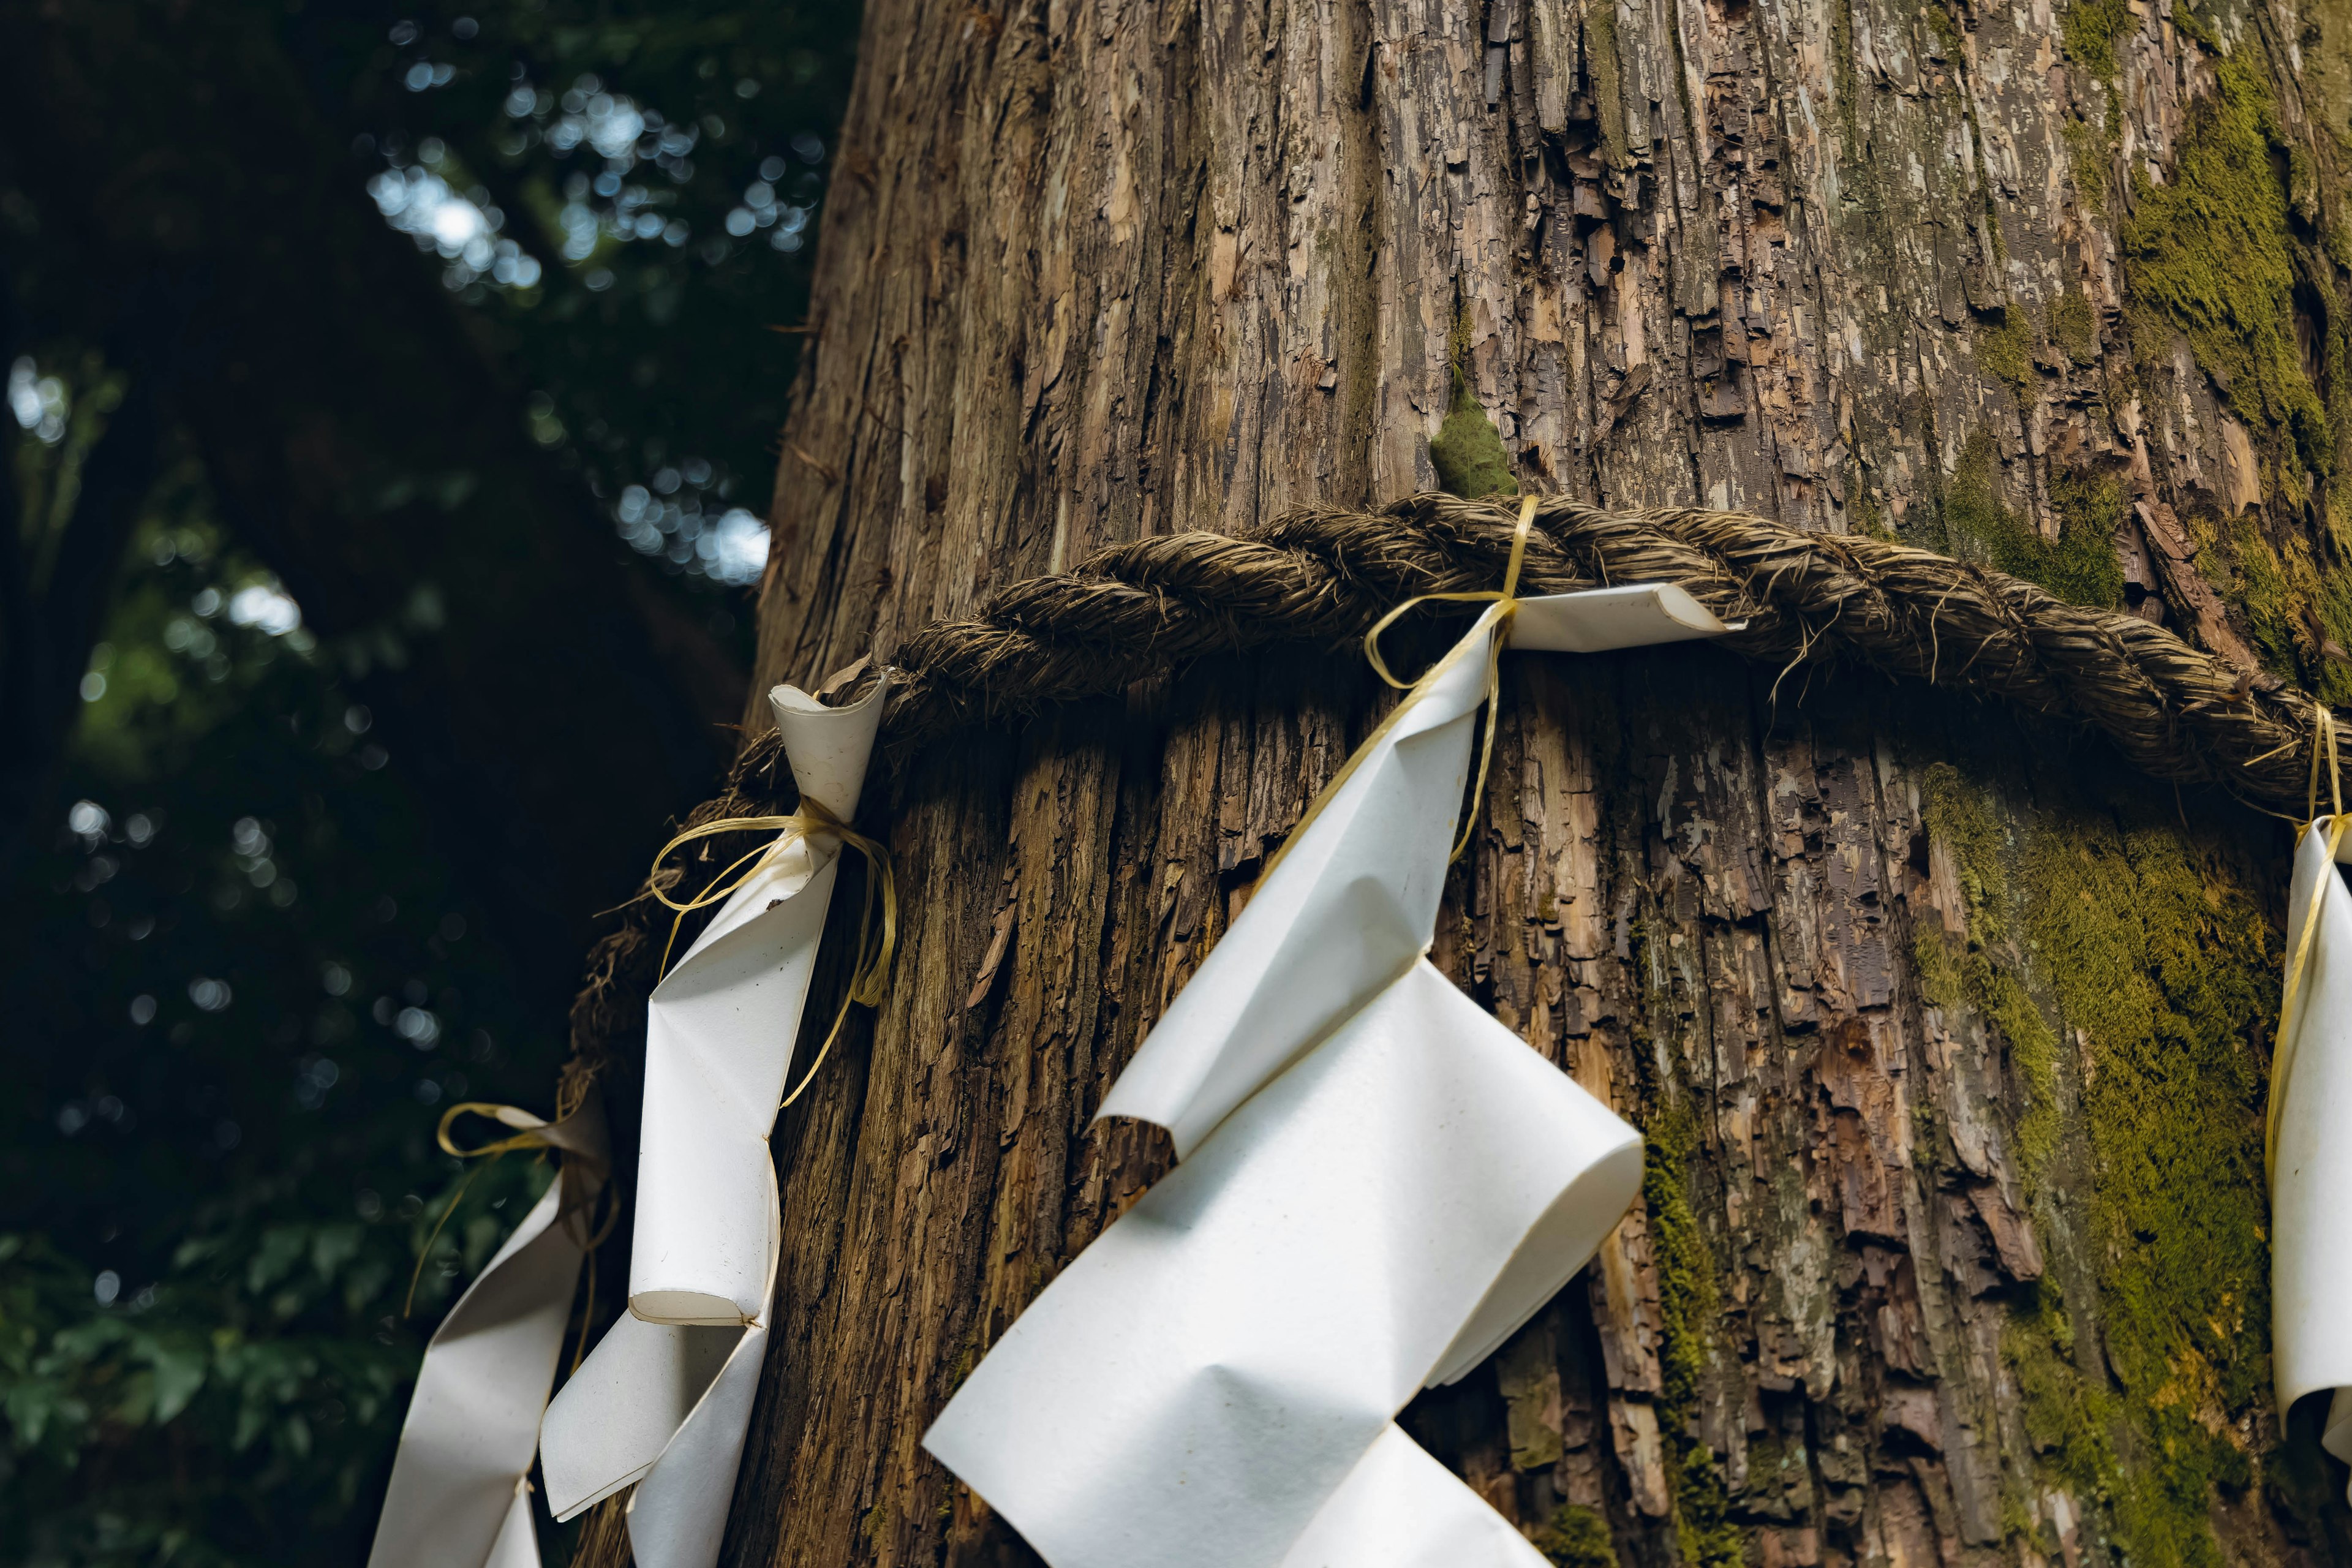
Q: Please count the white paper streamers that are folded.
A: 4